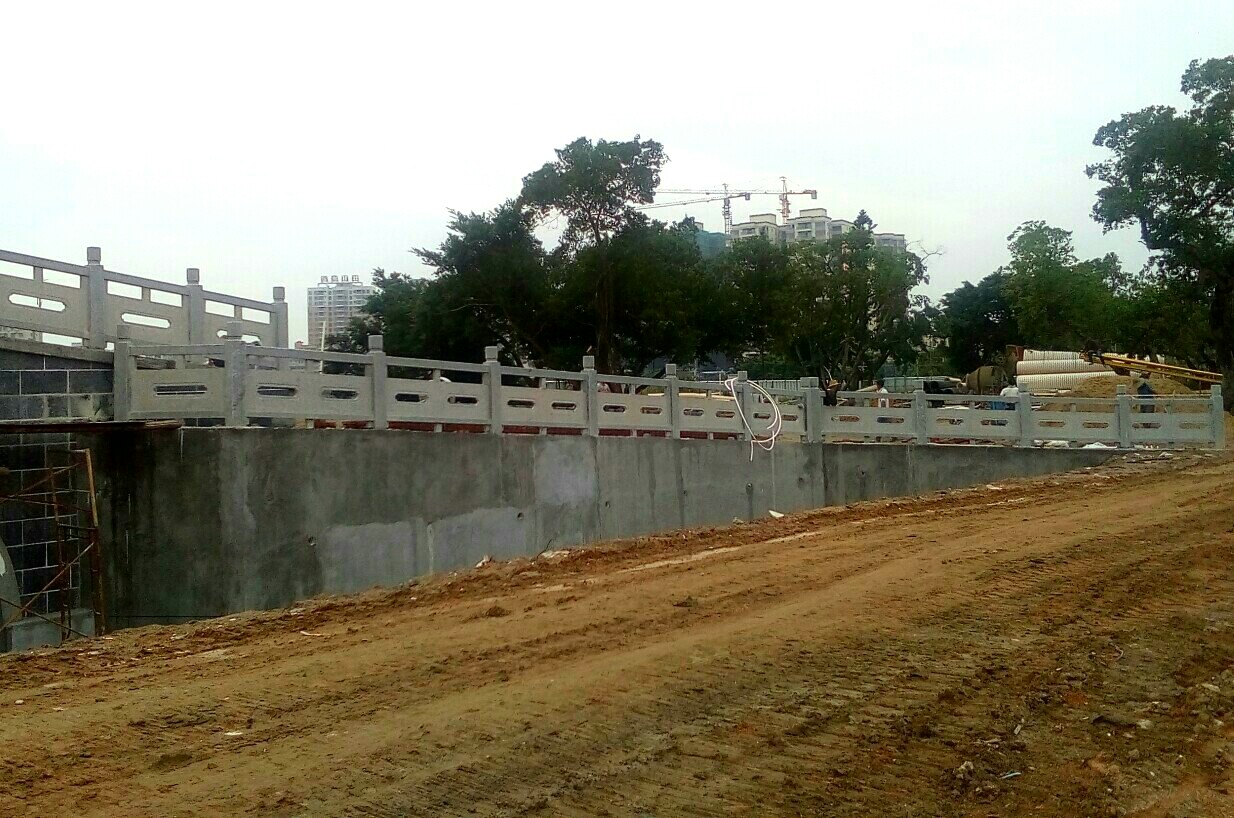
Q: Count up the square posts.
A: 15